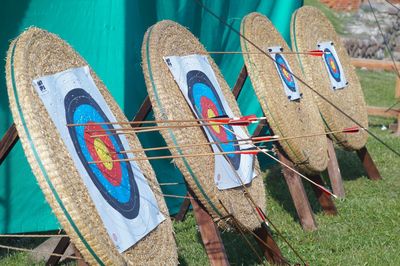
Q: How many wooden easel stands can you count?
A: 4